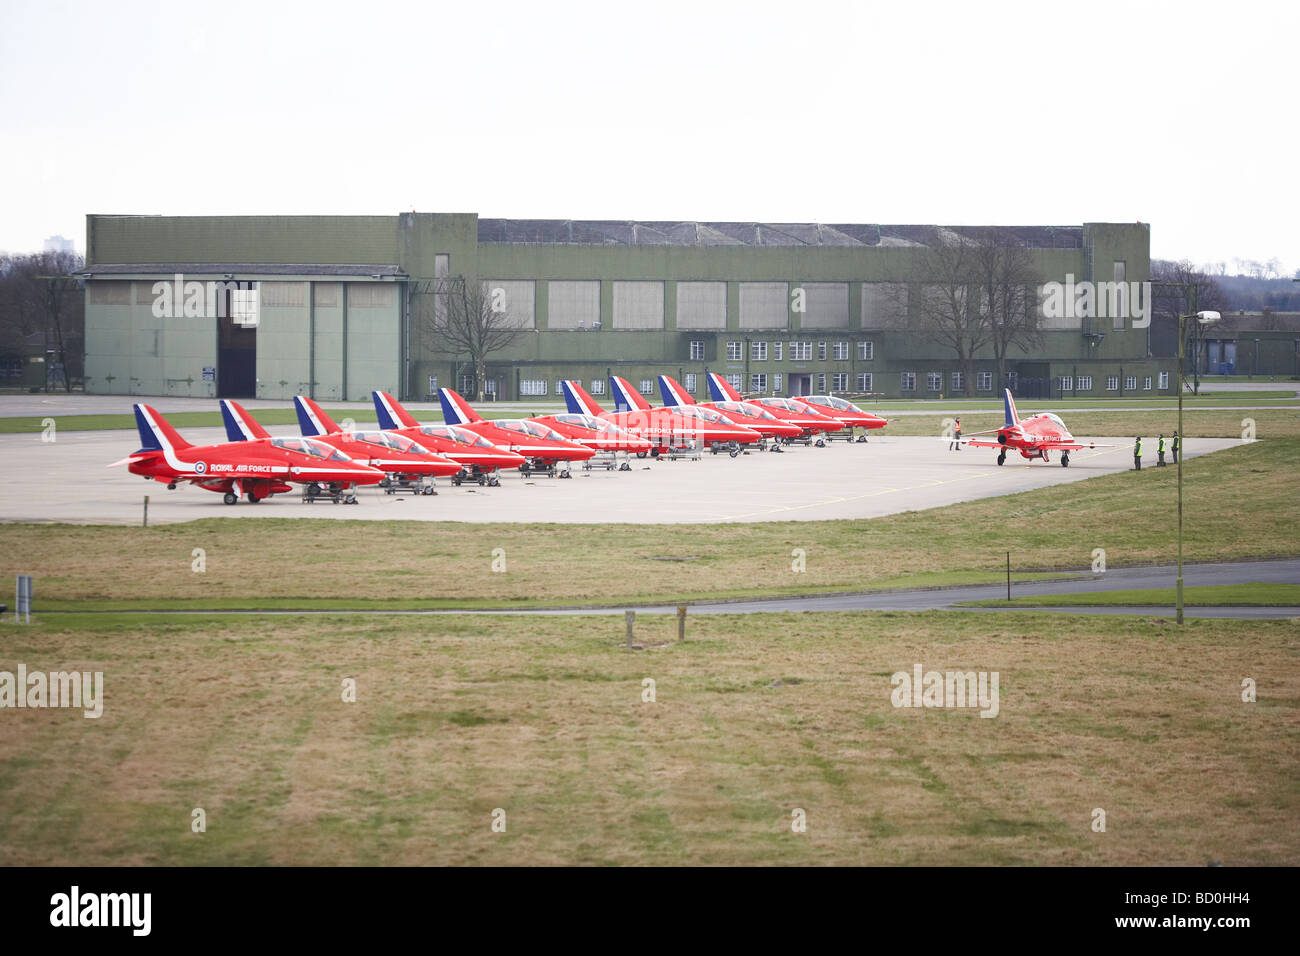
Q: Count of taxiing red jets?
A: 1